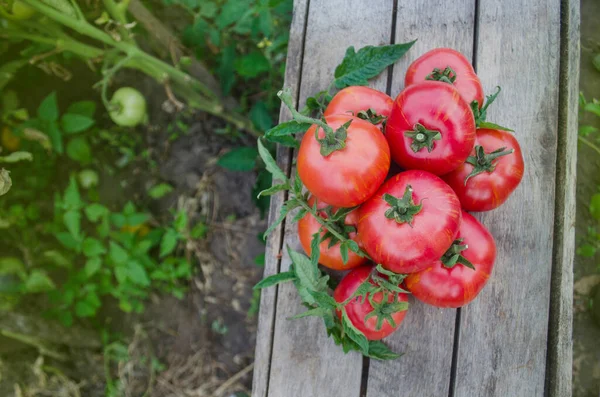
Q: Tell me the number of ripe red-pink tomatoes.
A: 9